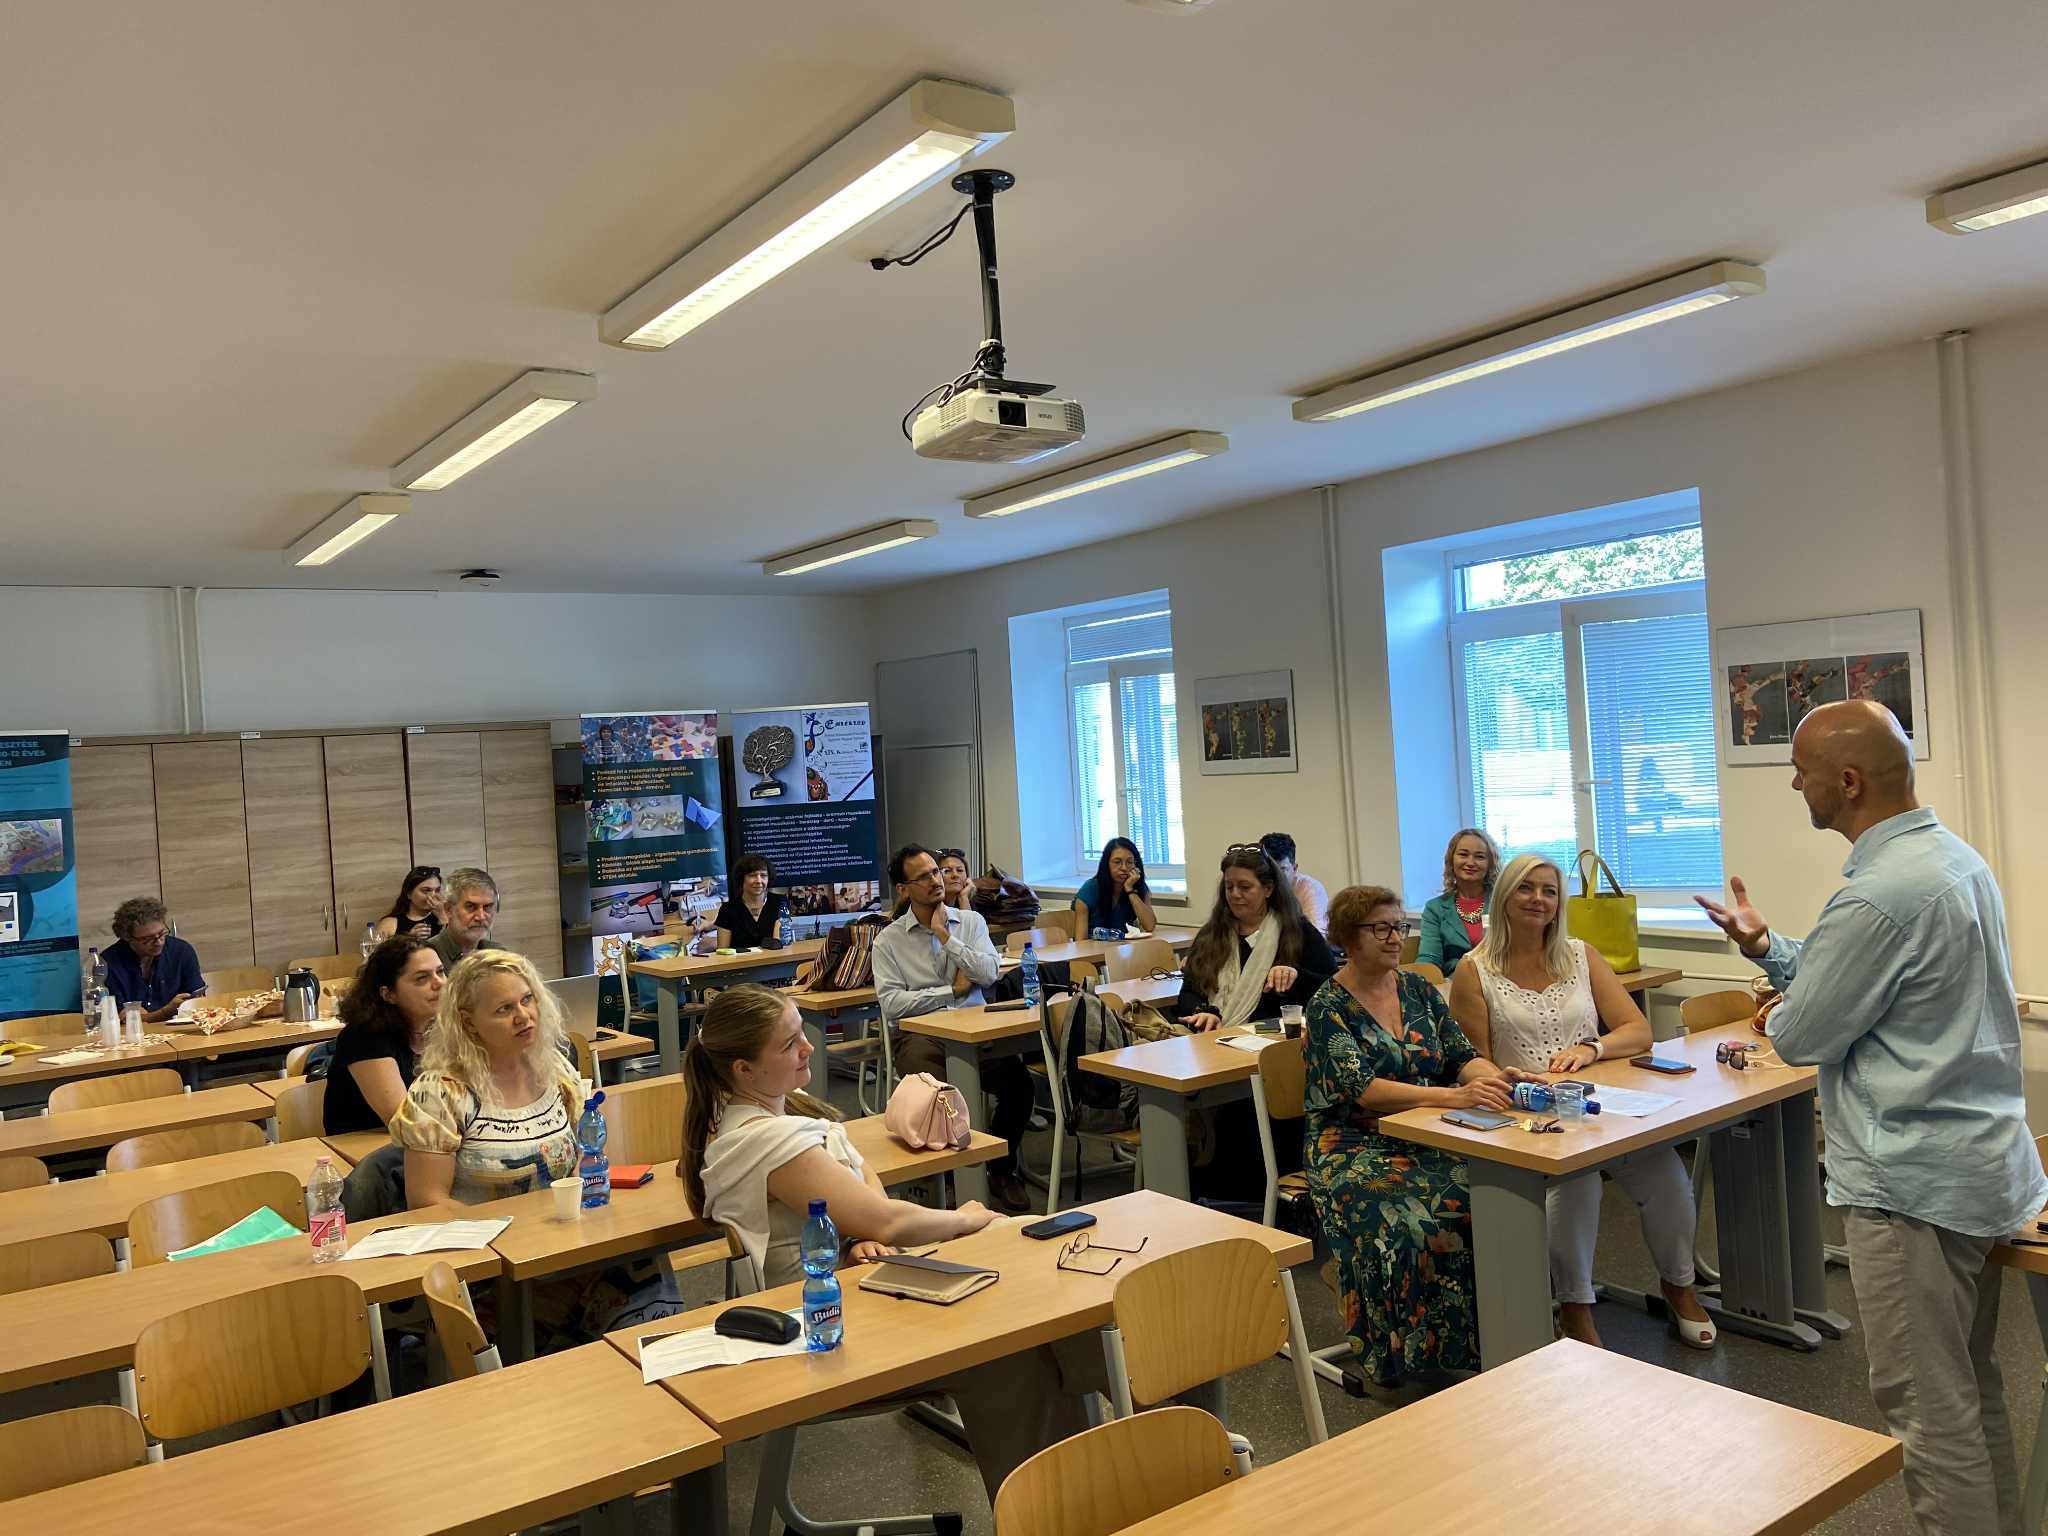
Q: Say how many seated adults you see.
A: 15